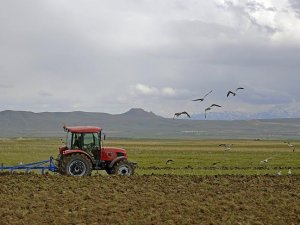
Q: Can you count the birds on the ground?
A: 2